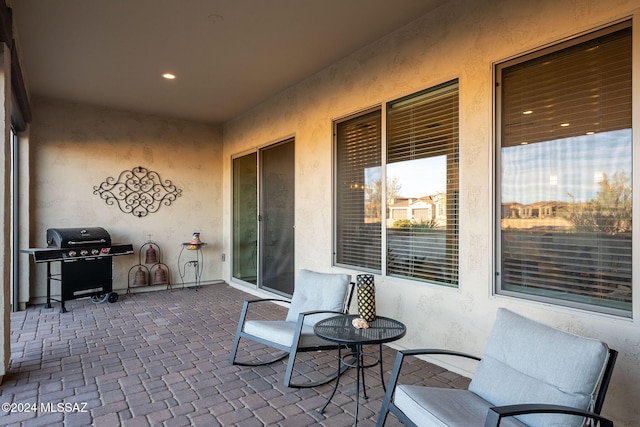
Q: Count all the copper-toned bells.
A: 3